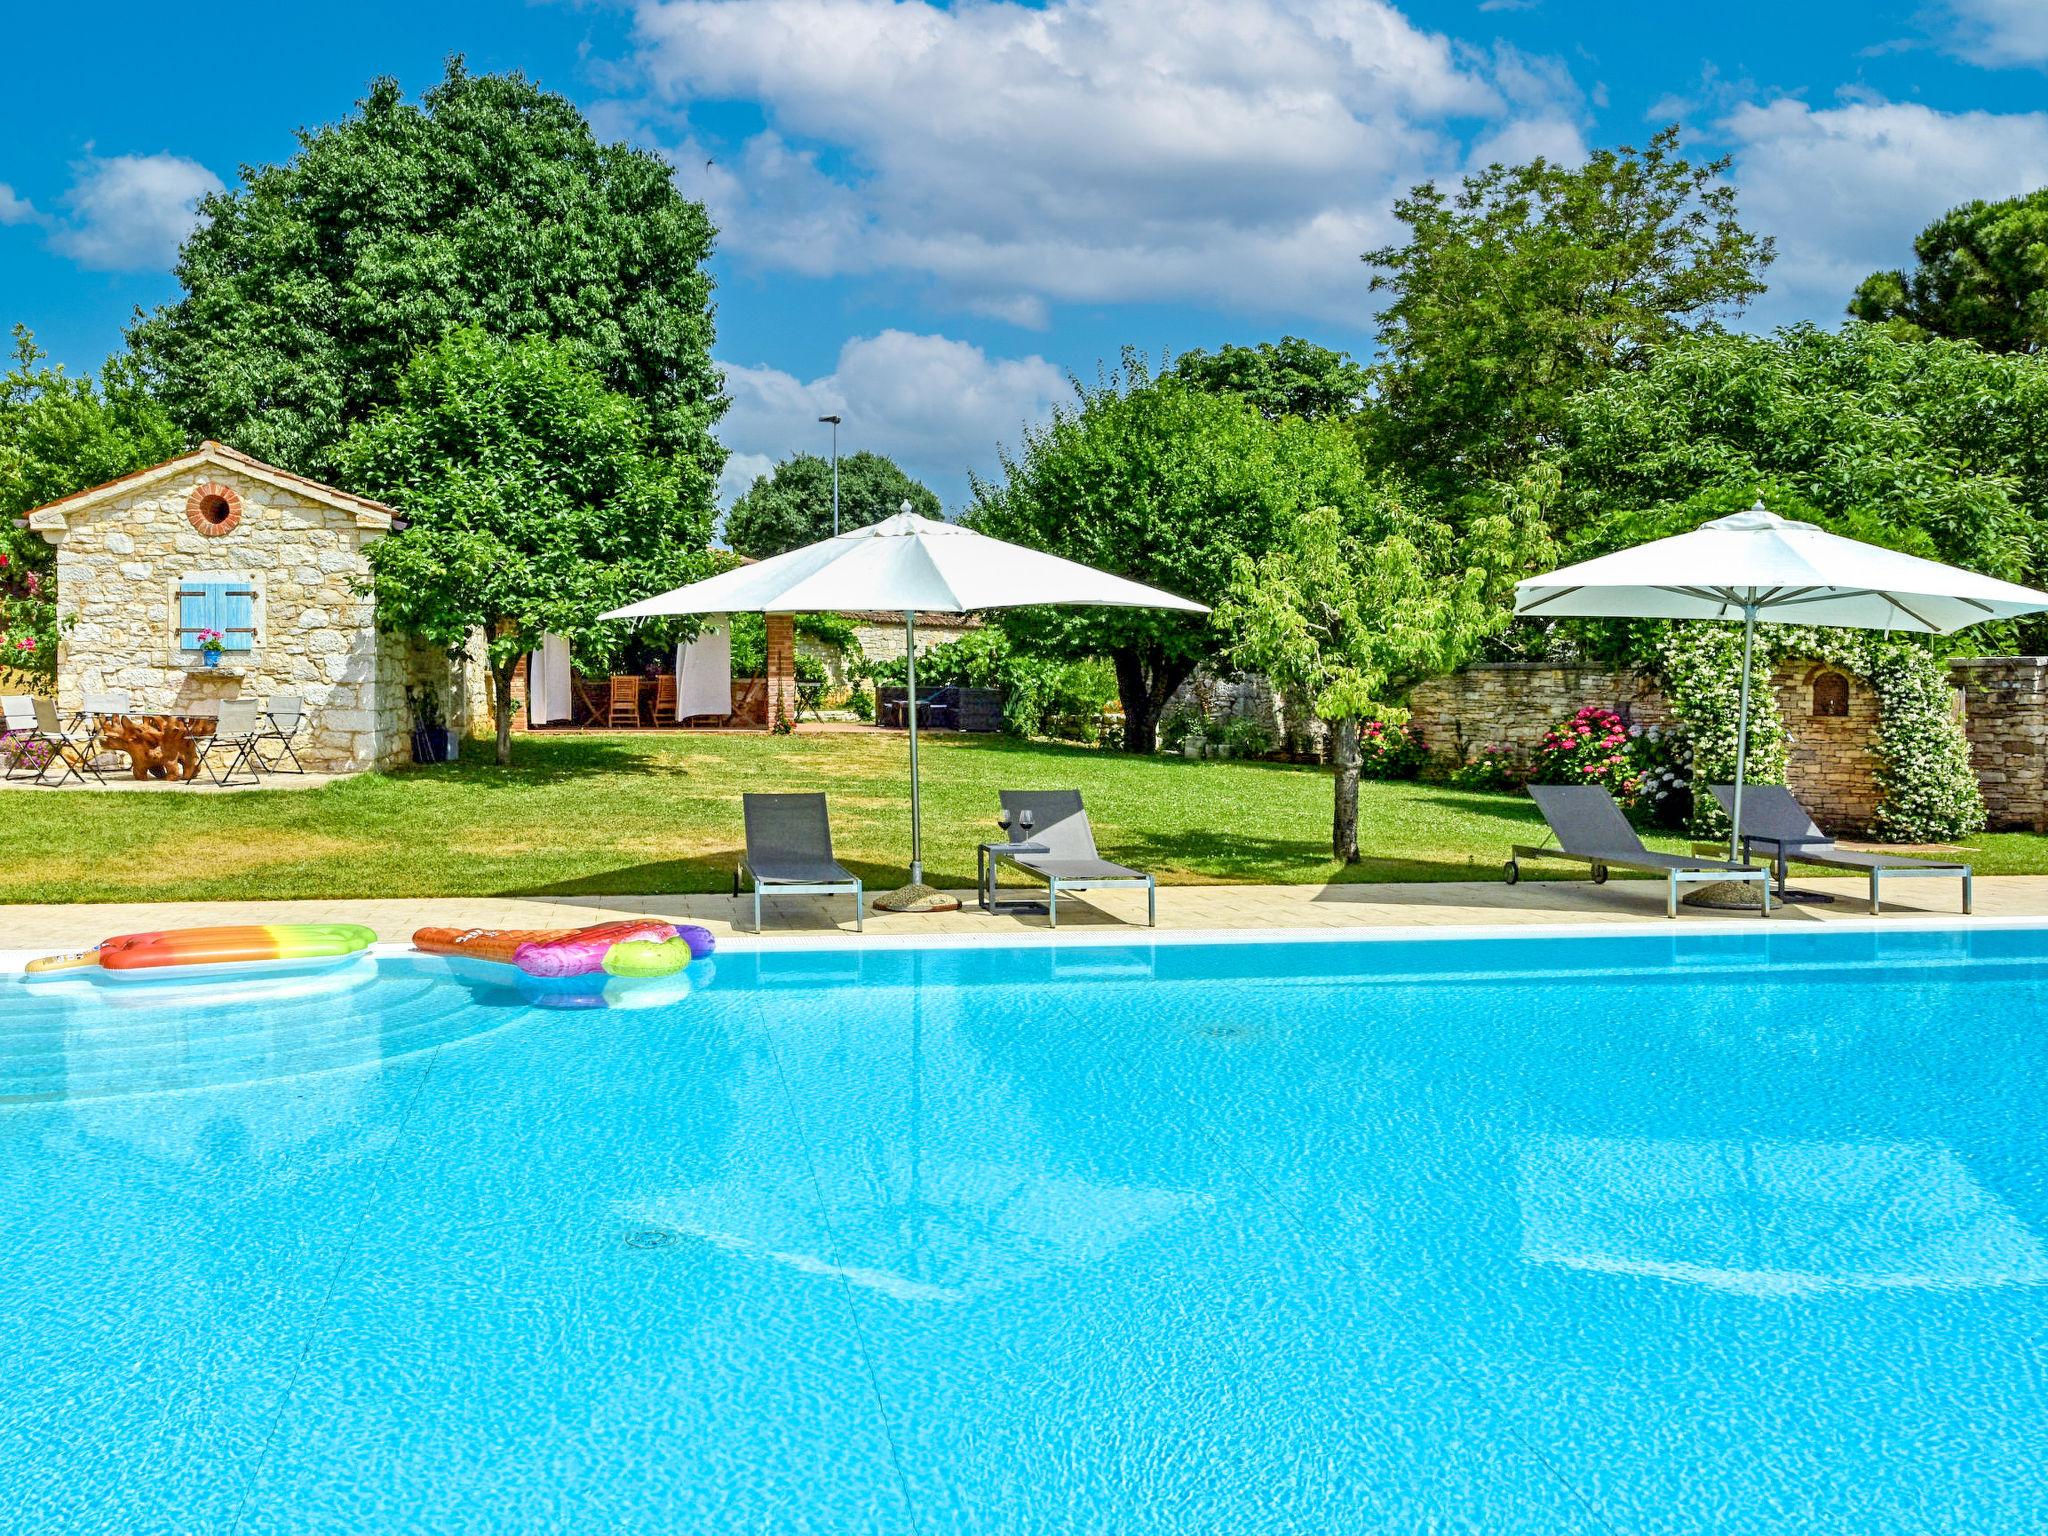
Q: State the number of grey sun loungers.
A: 4